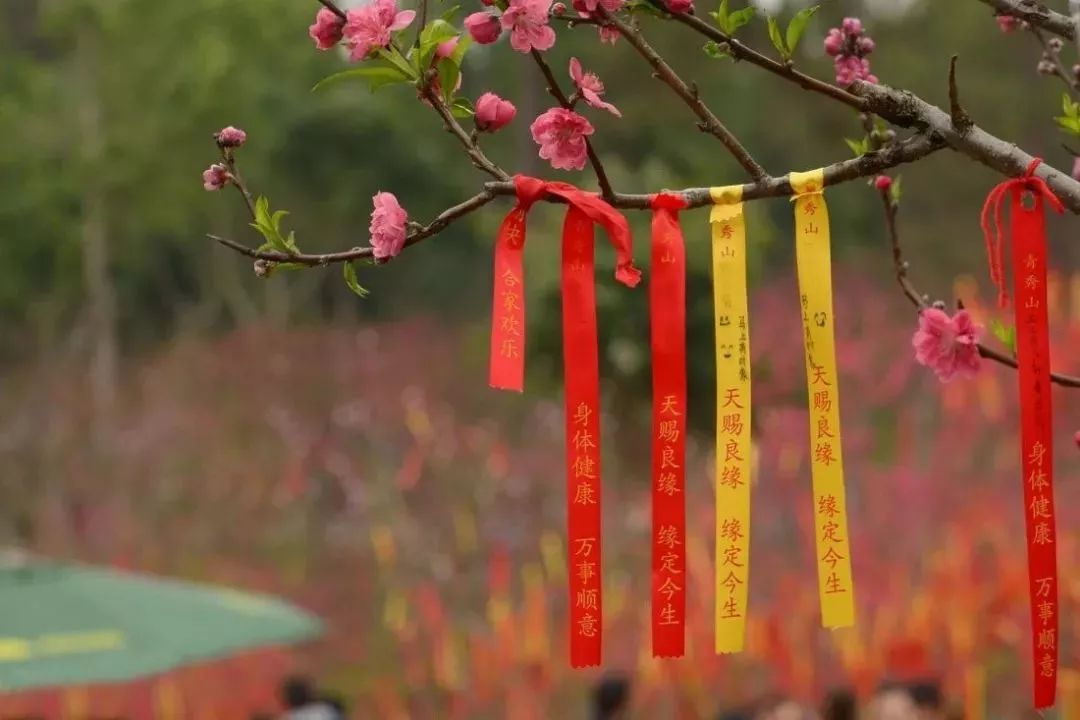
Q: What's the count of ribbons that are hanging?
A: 6